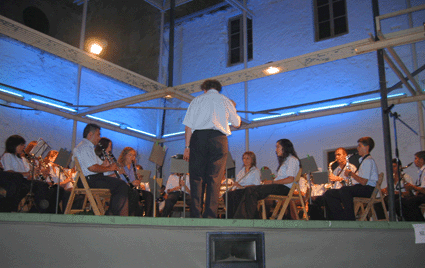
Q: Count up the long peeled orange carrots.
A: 0